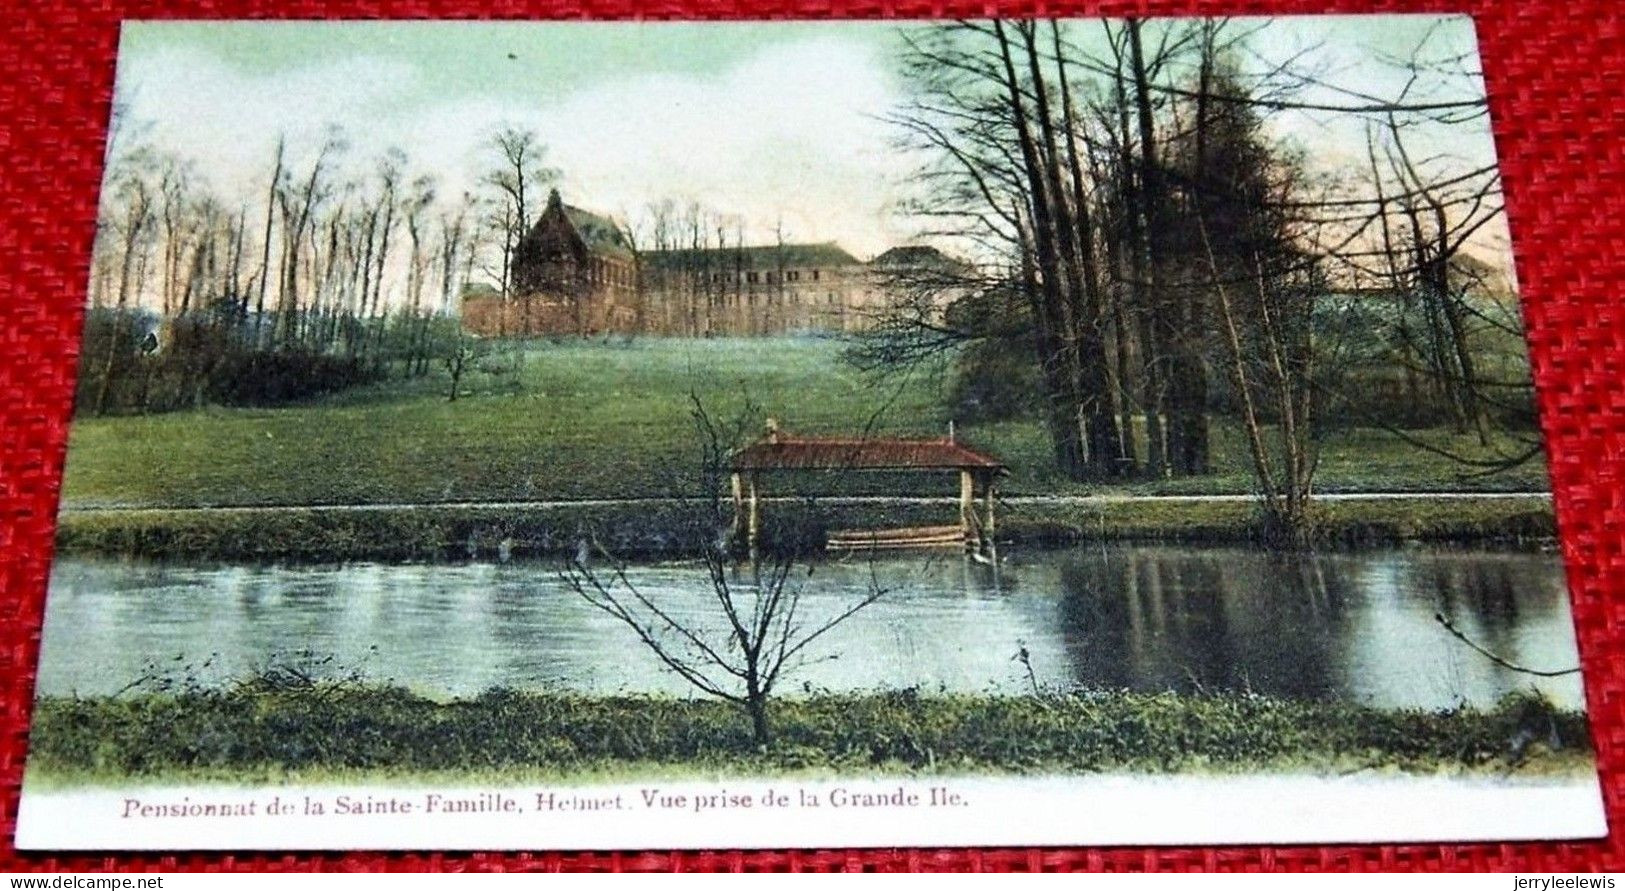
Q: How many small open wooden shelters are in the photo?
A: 1